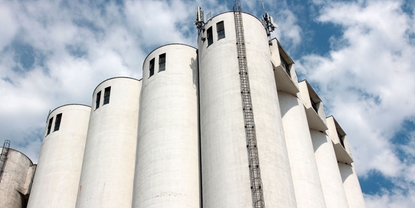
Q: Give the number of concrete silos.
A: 8